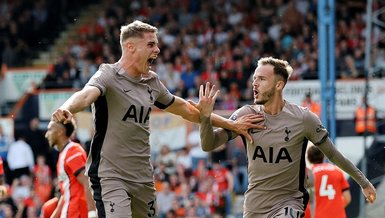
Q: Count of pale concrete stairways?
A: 1